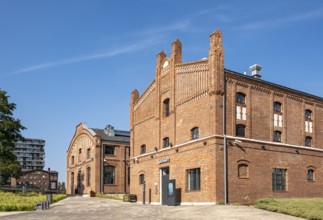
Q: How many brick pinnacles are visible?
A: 4